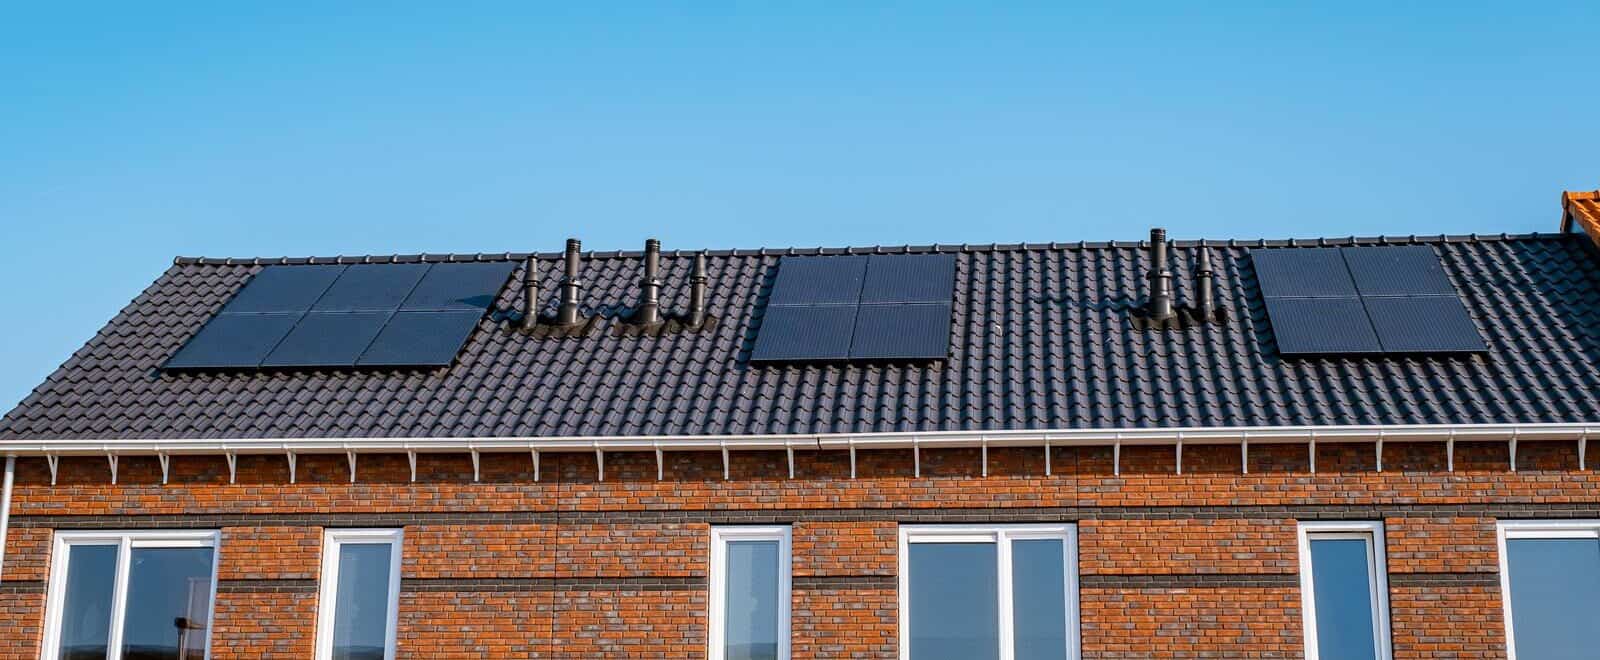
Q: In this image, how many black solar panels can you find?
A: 14